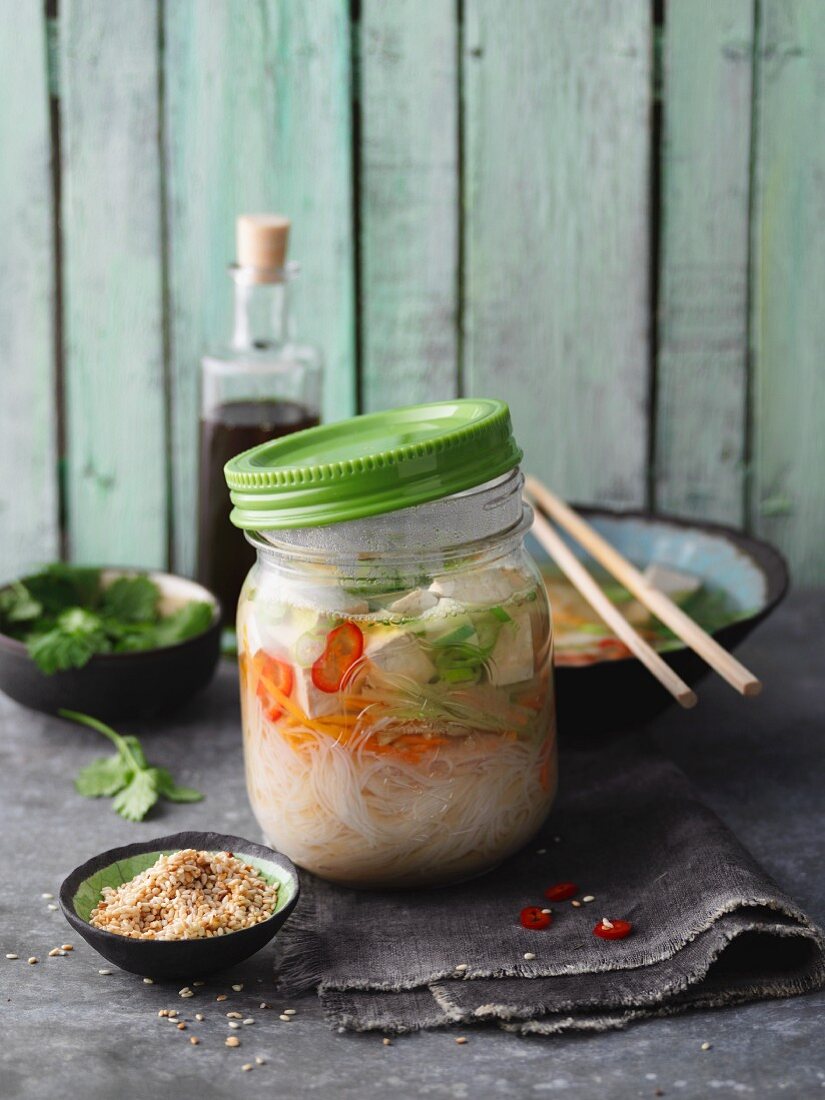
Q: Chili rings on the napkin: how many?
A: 3